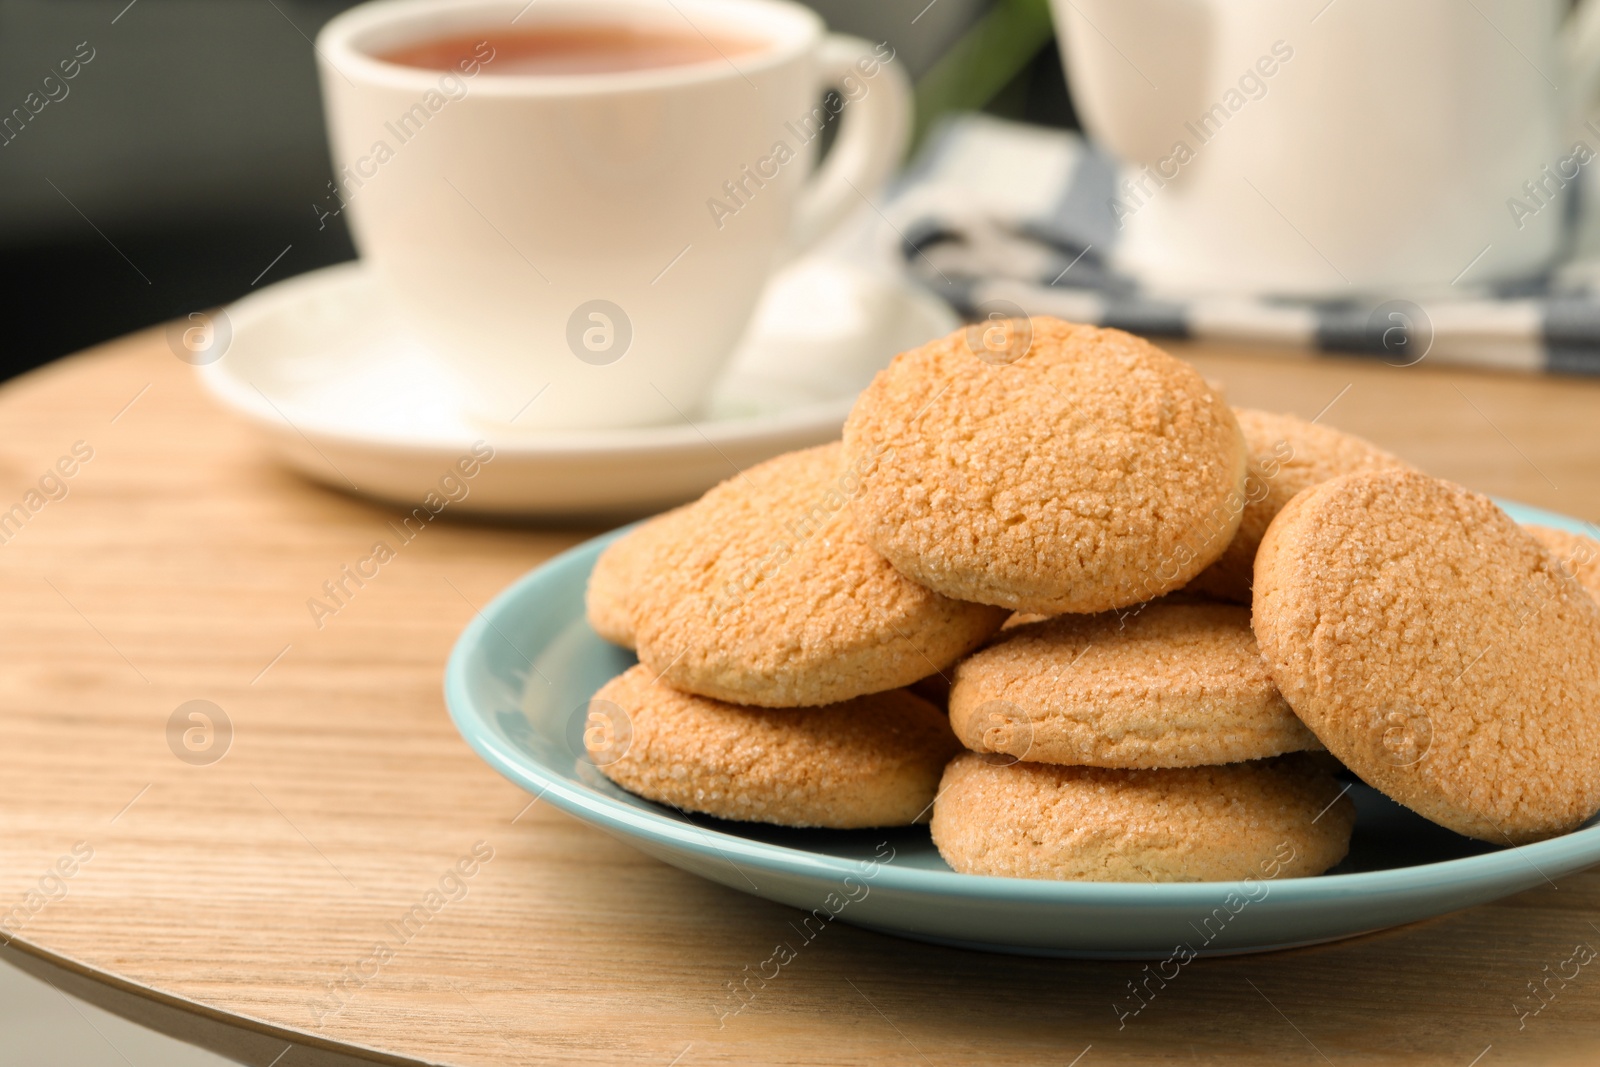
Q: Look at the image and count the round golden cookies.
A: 9